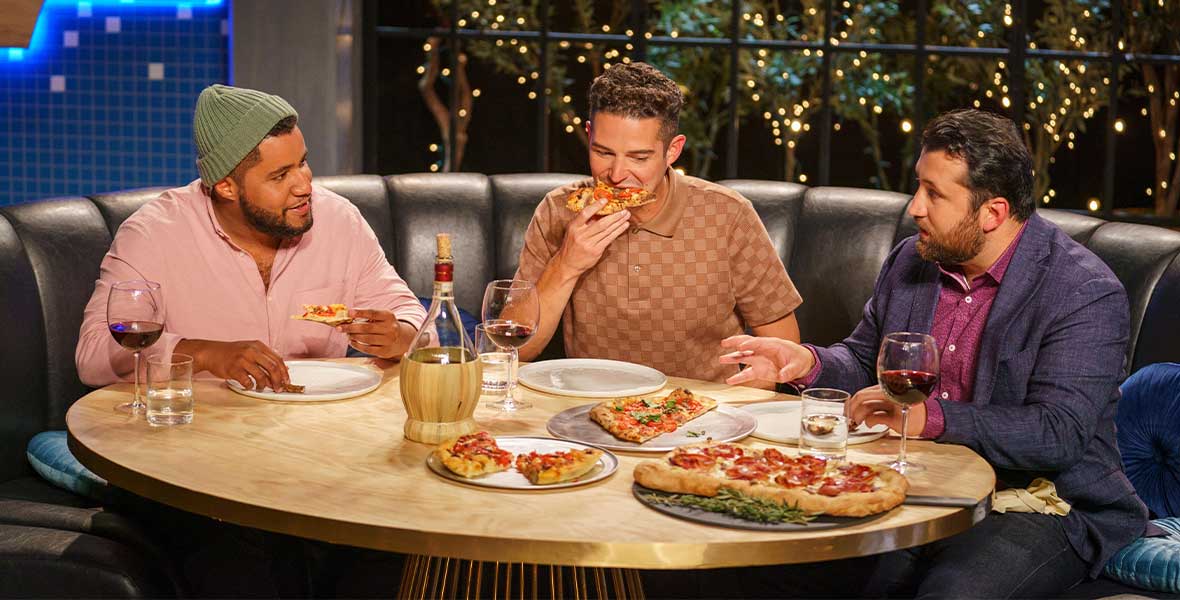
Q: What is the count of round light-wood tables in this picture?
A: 1